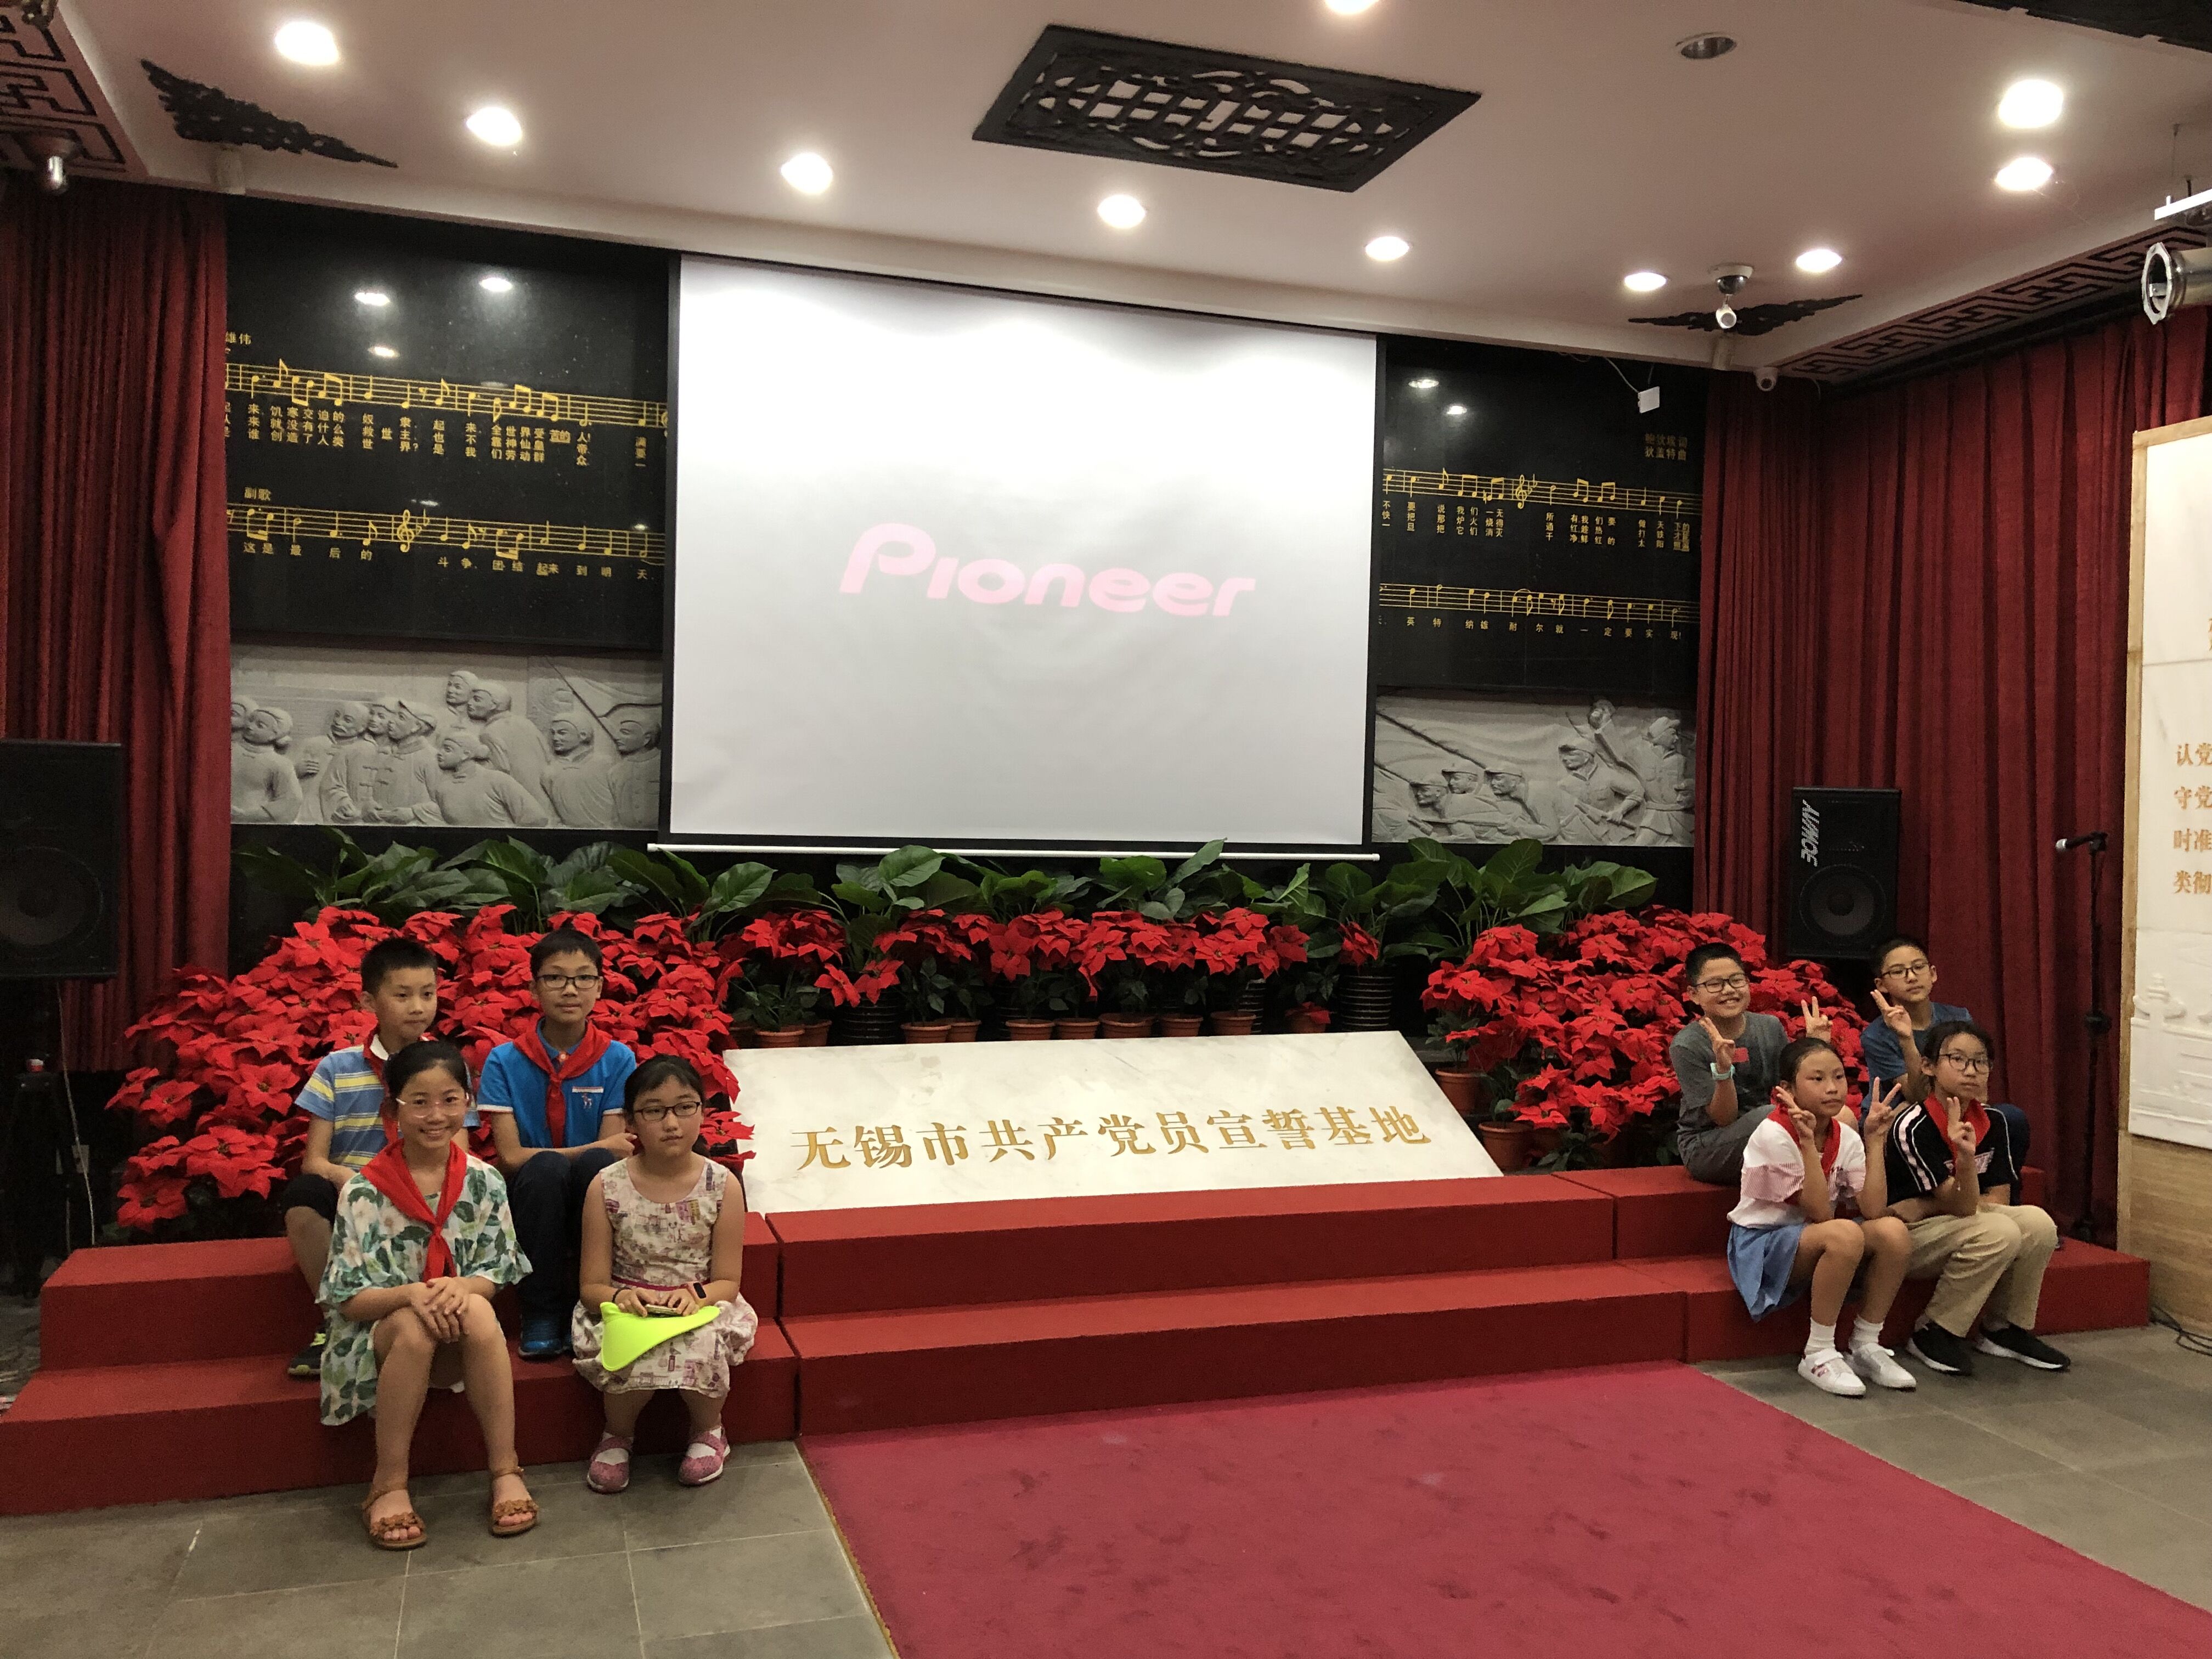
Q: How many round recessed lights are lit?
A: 10